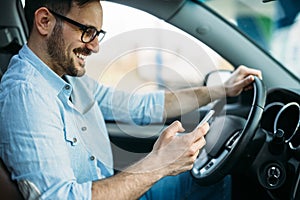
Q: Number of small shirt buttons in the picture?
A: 4